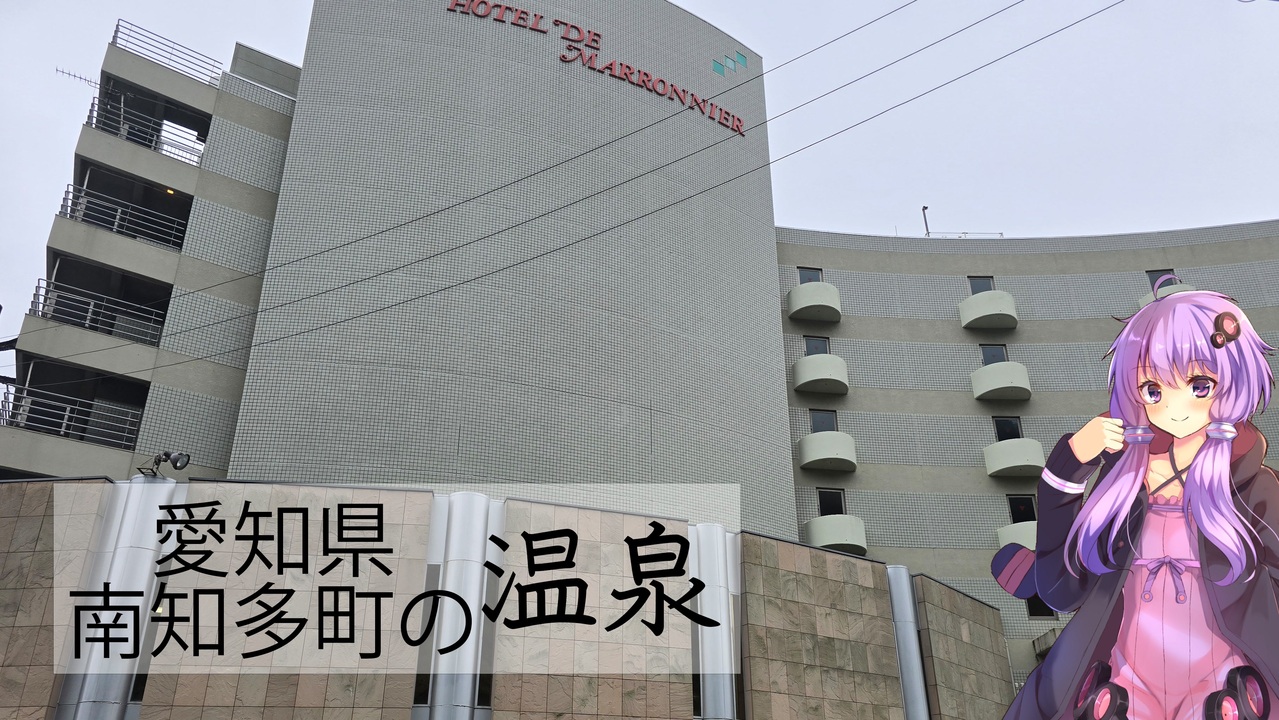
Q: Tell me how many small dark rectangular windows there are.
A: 10